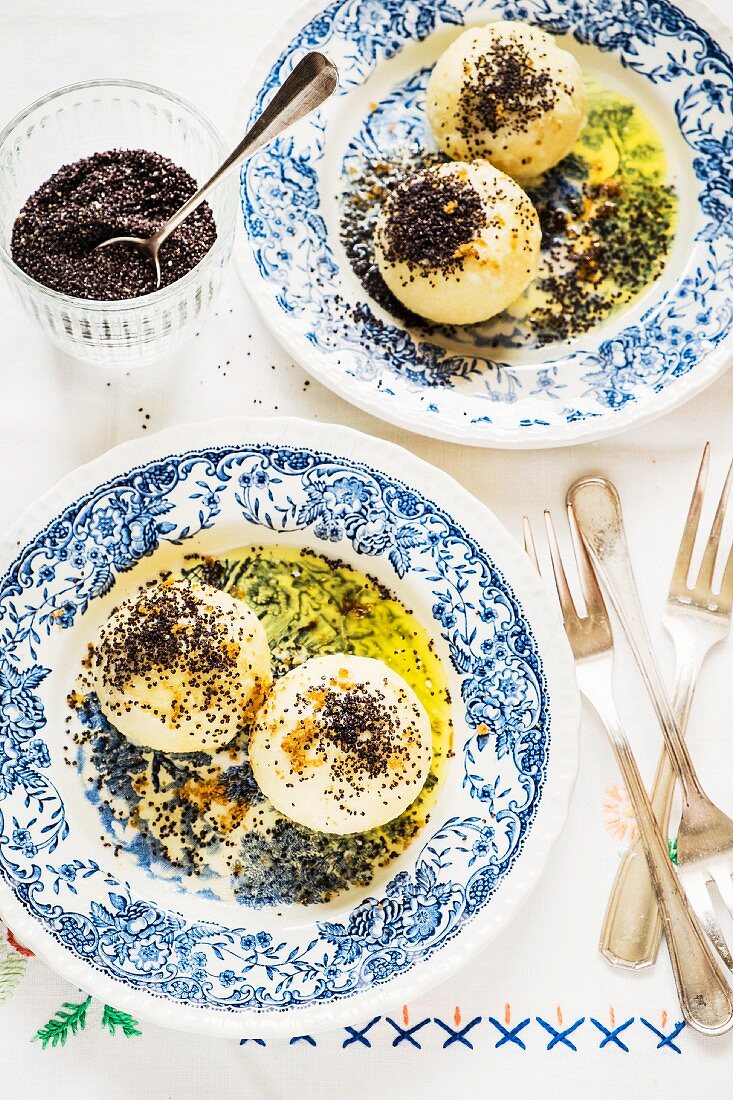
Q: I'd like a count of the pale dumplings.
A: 4